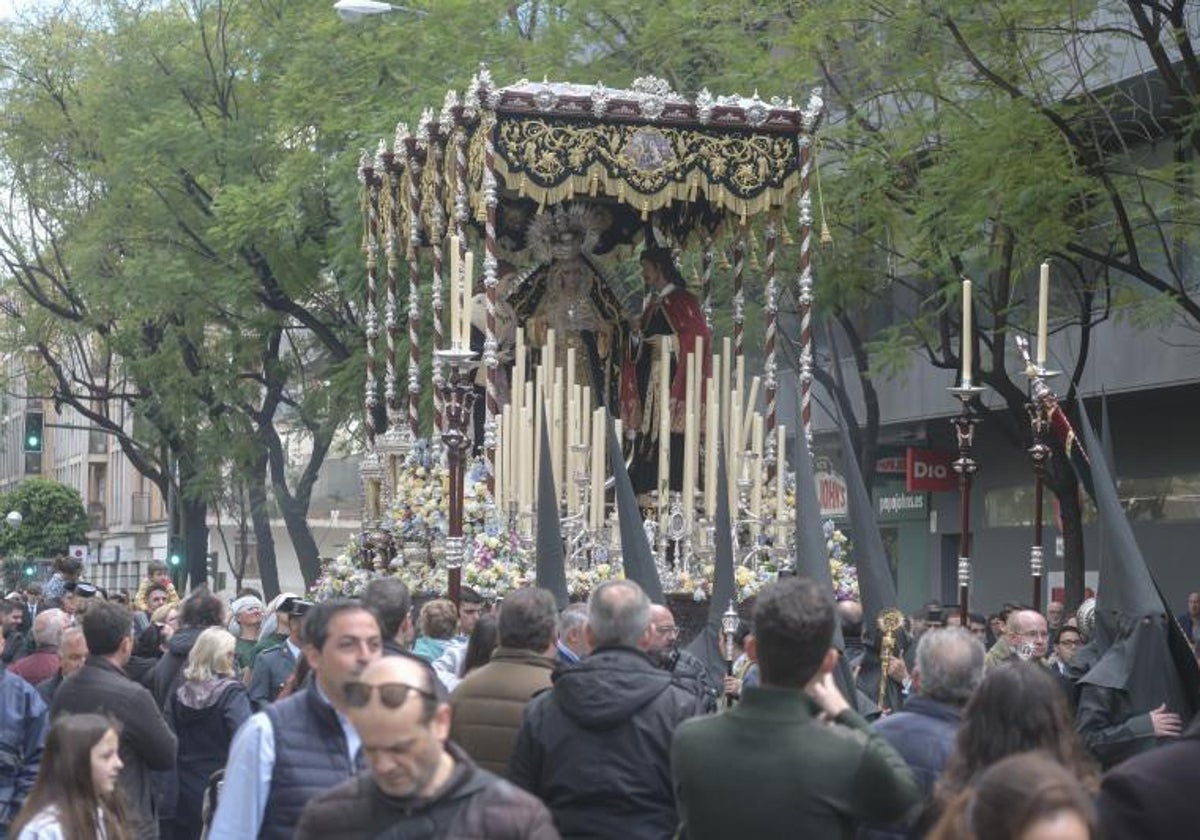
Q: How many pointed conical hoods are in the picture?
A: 7